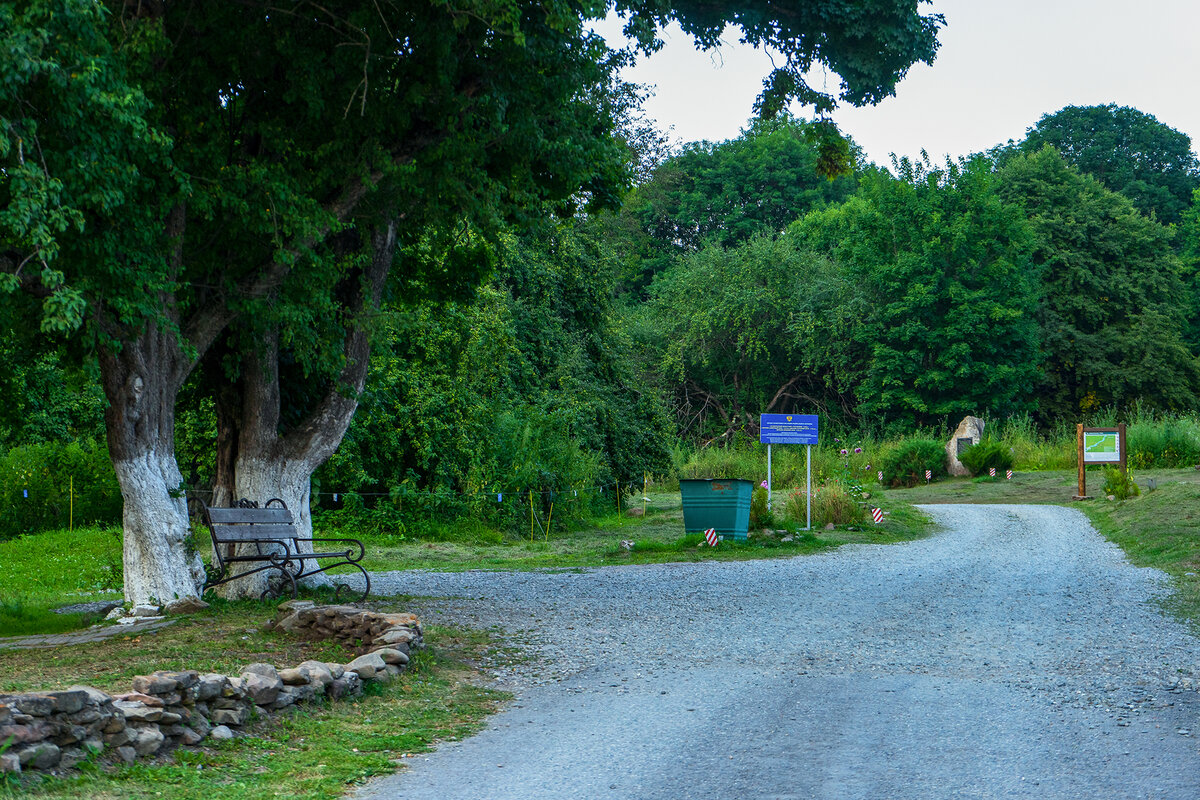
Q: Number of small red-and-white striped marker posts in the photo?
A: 6